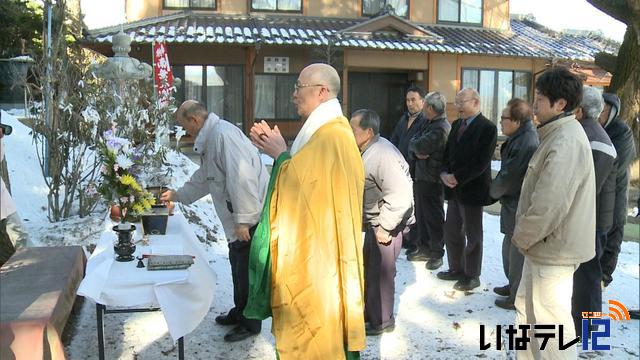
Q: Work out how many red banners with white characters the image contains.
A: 1